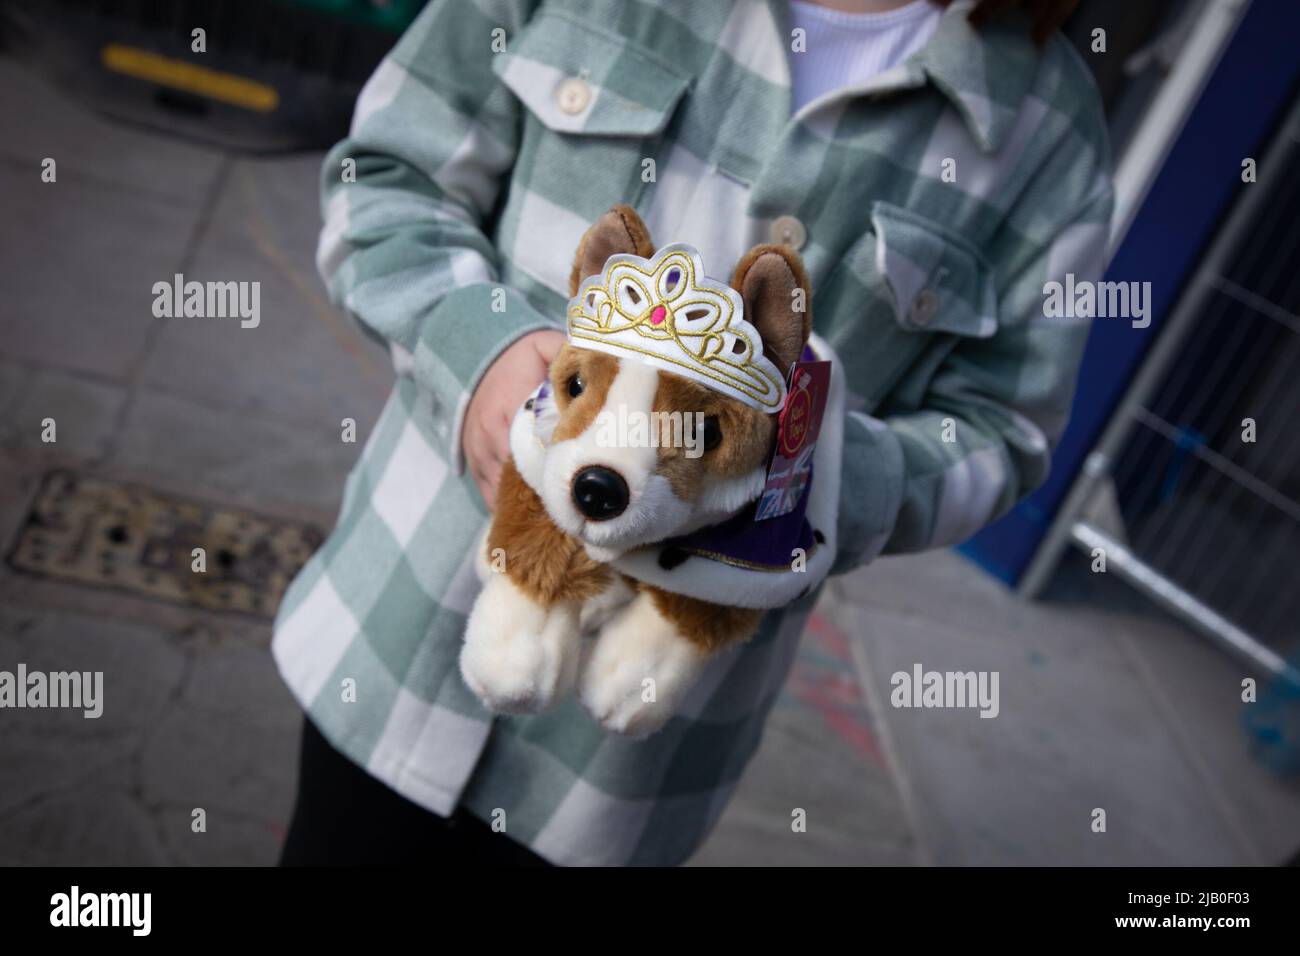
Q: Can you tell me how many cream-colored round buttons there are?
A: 3